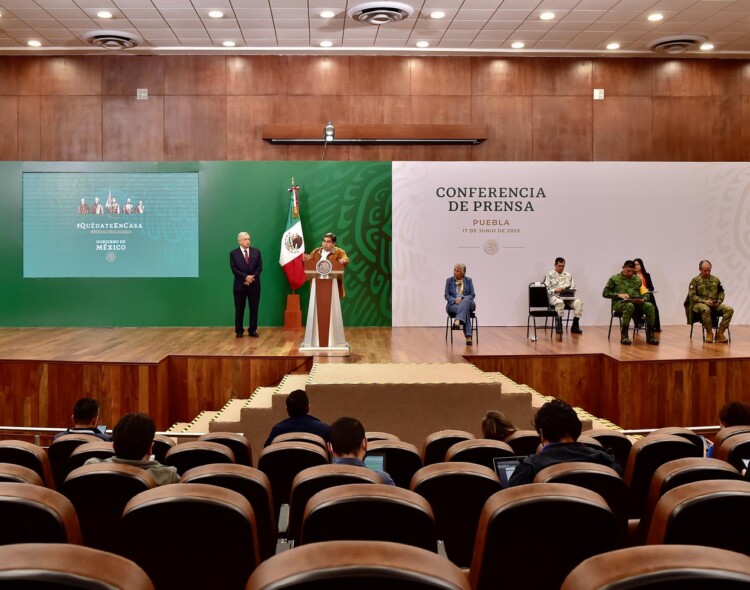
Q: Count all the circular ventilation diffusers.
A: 3